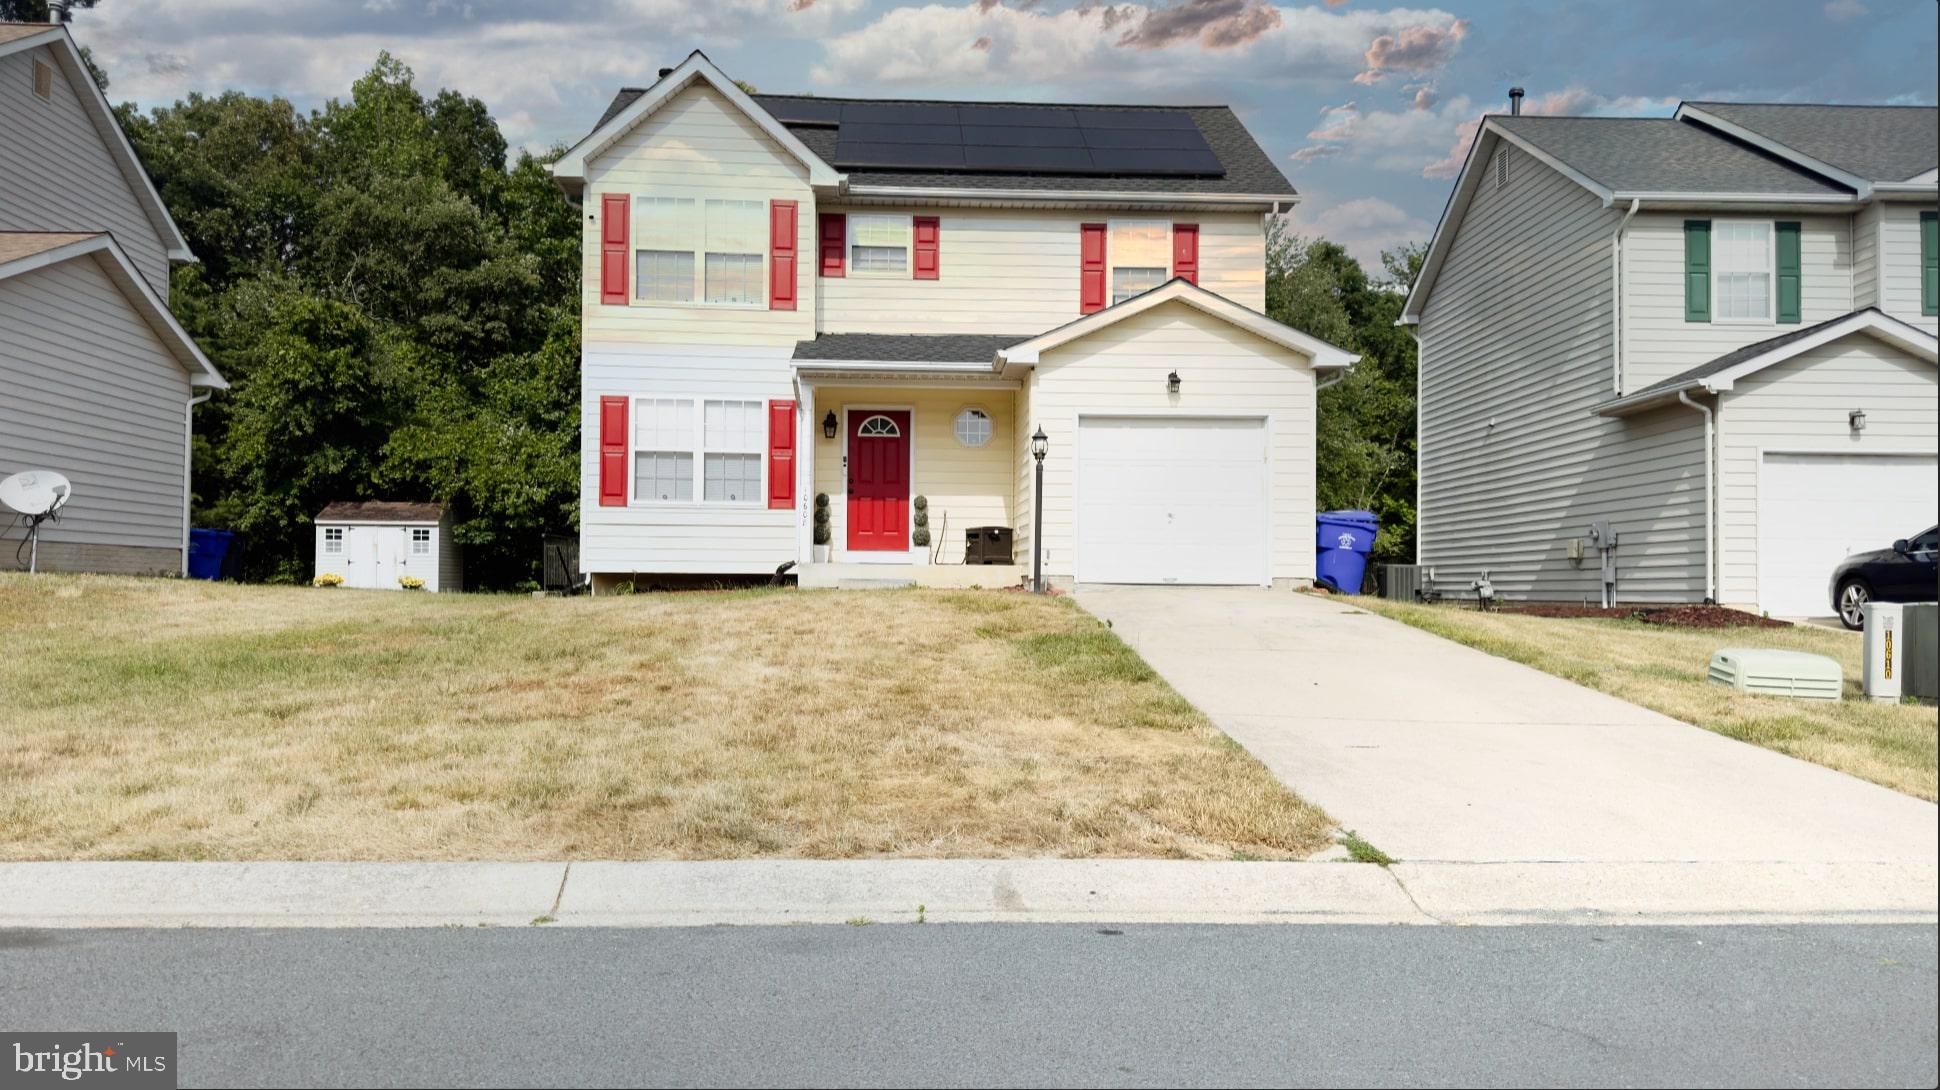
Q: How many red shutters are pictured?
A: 8